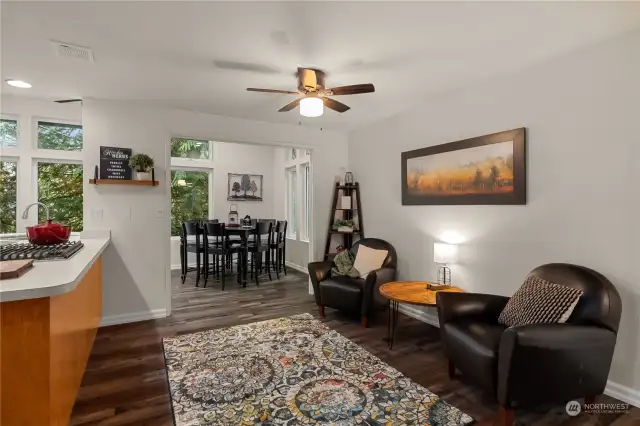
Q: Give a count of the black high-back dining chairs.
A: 8